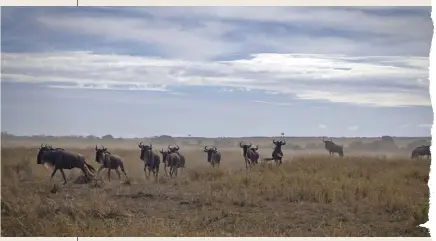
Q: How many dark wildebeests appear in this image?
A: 11